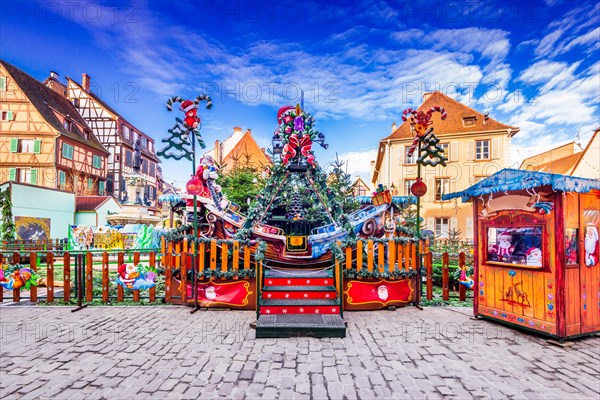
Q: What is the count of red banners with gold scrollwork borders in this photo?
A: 2